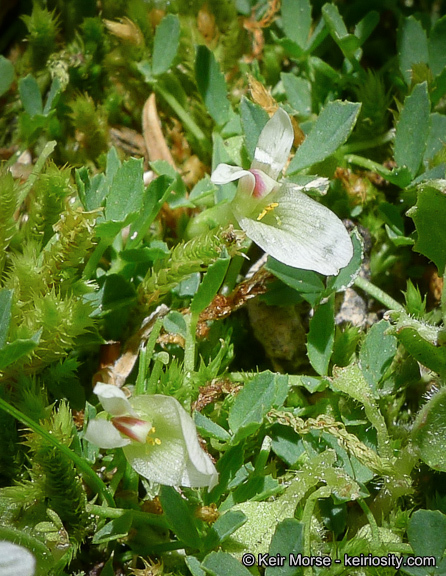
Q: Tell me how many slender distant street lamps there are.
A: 0